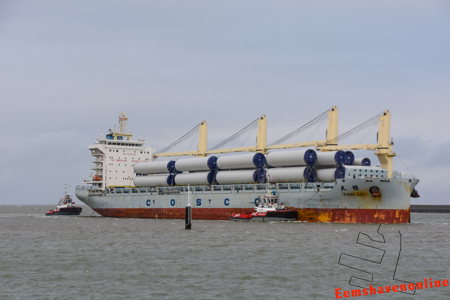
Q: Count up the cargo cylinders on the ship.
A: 12